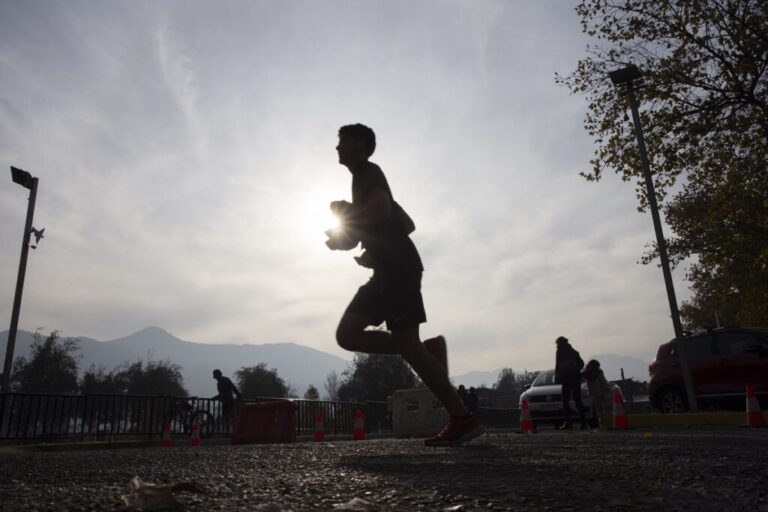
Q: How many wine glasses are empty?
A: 0